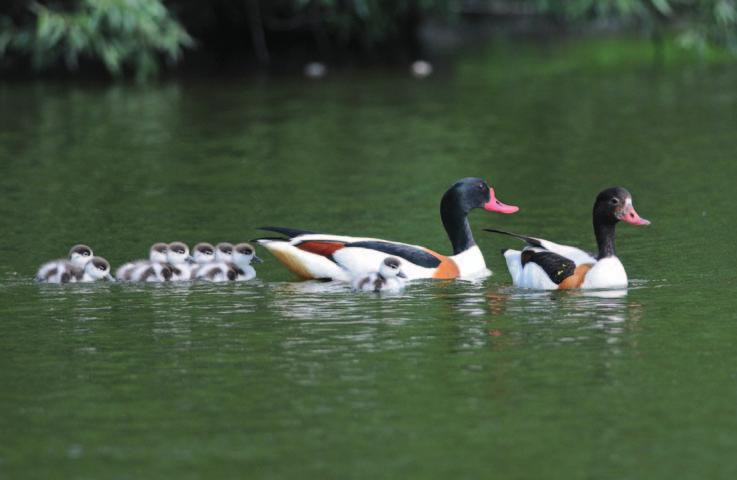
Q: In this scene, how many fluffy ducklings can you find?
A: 8